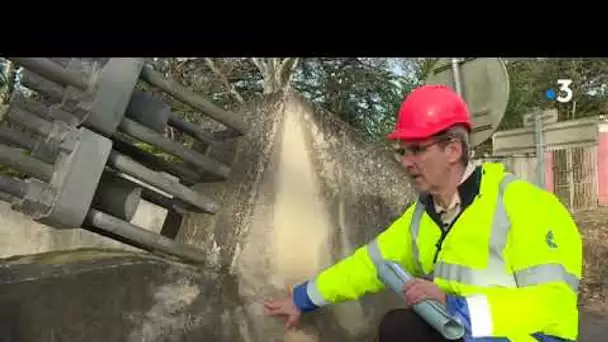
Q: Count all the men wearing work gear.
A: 1